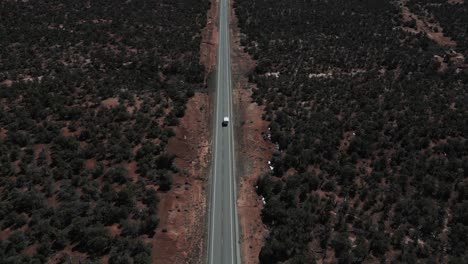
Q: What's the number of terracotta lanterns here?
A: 0